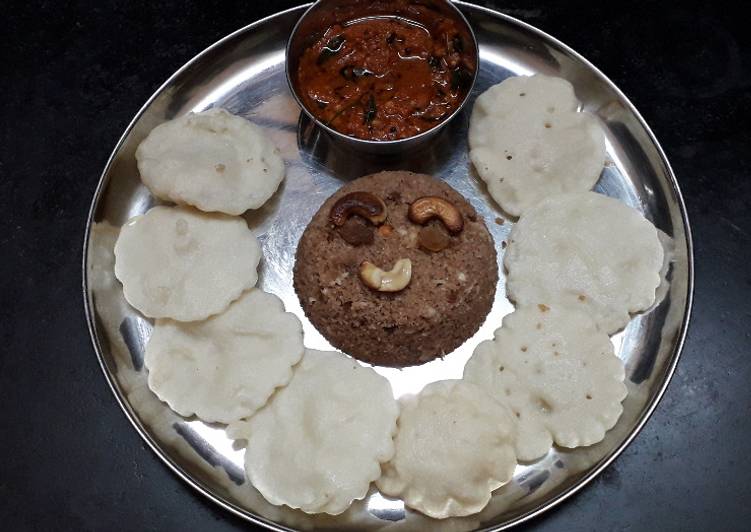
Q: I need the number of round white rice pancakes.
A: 8